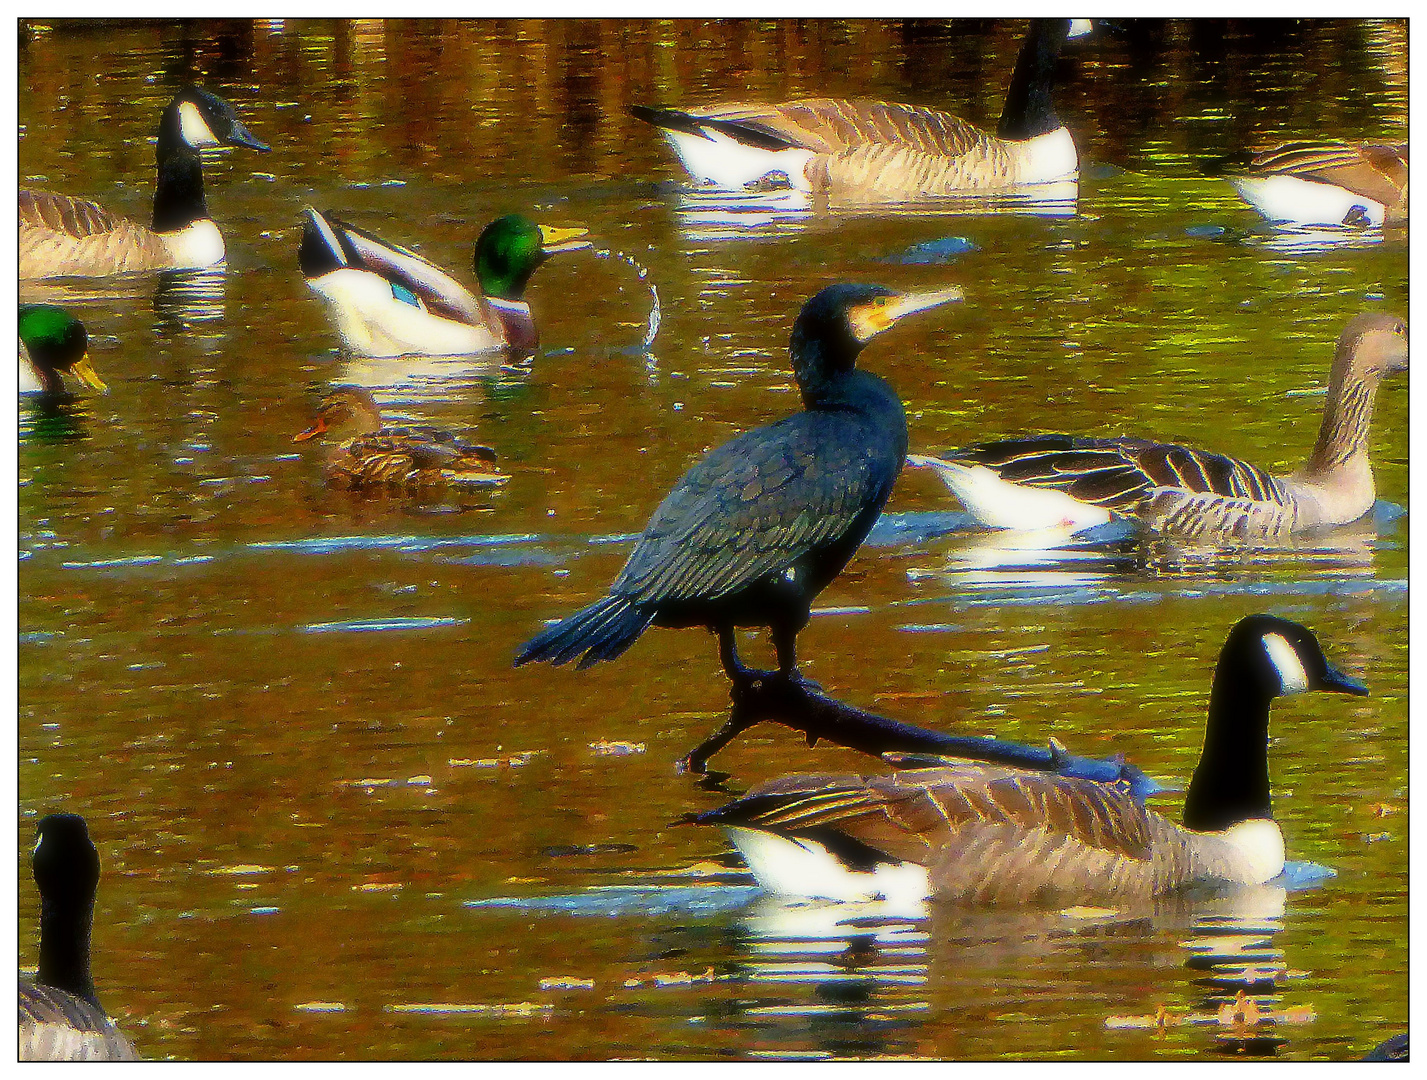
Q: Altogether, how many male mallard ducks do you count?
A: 2